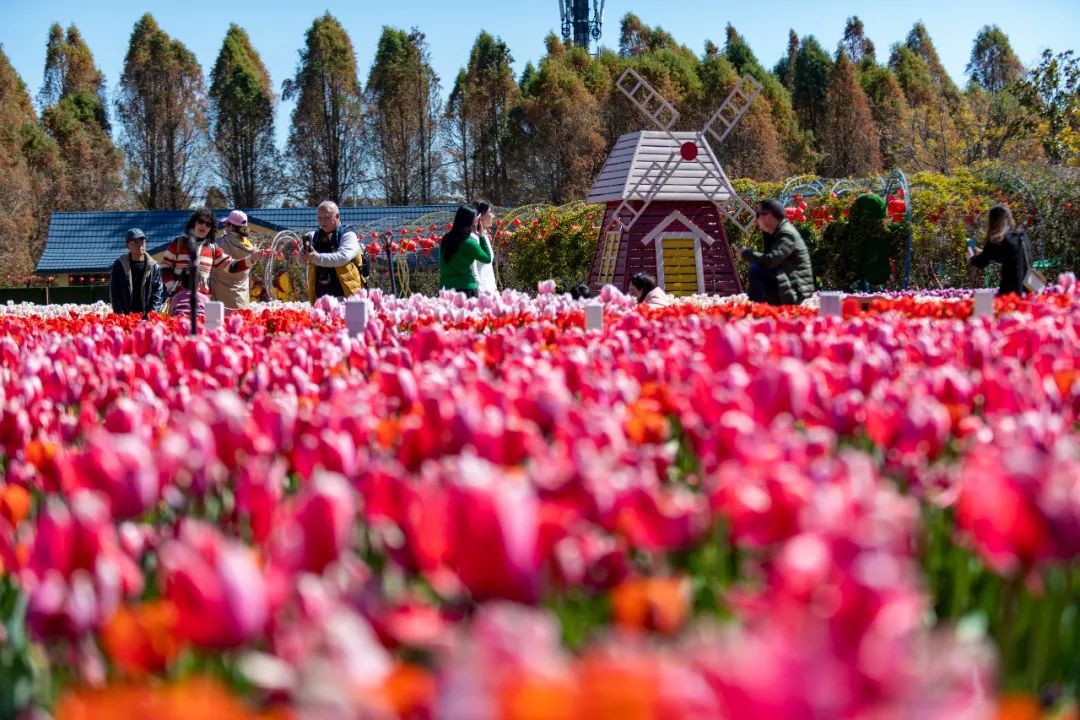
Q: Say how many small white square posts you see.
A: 5